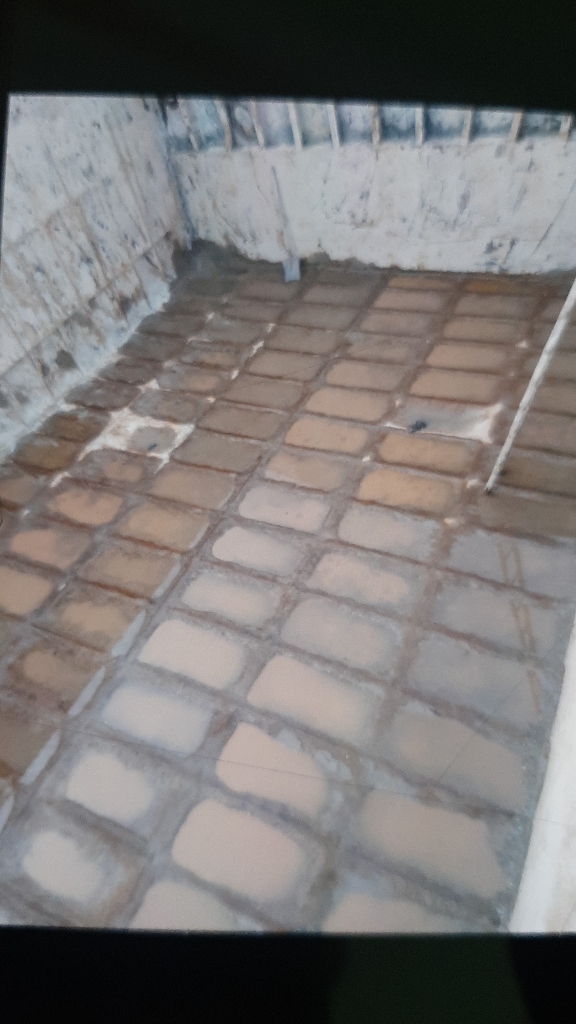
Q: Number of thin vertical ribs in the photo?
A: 10